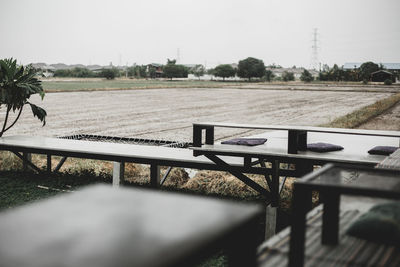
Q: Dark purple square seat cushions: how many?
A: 3